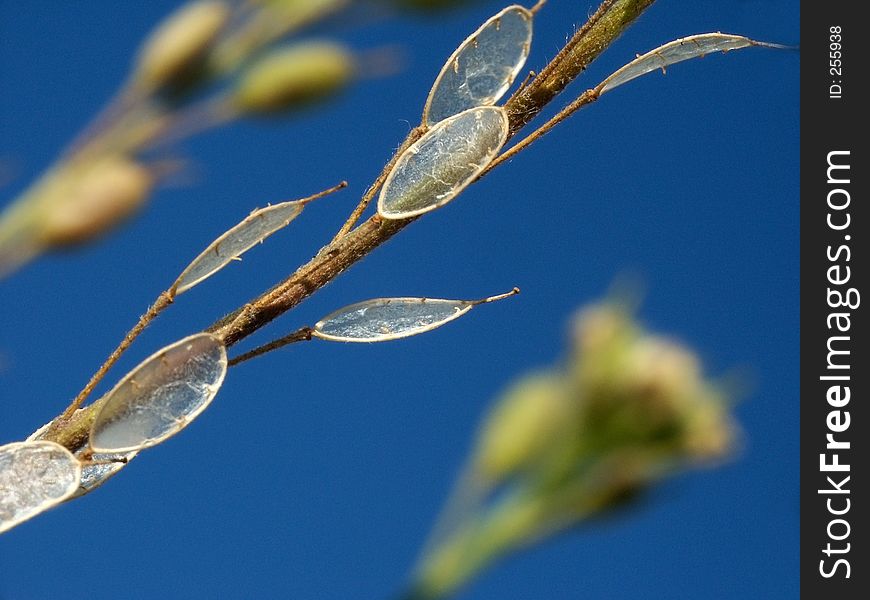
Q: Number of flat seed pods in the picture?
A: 8